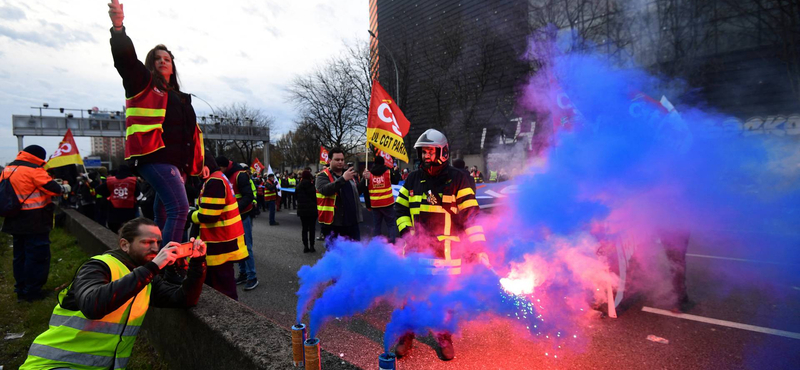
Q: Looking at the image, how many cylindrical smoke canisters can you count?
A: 3